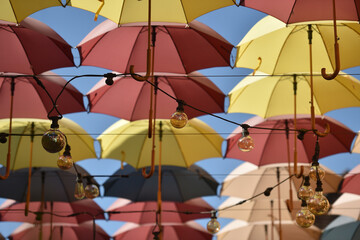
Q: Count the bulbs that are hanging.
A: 11